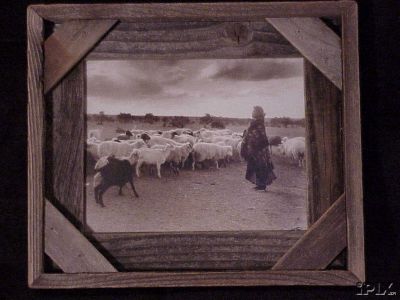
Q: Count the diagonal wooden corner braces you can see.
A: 4